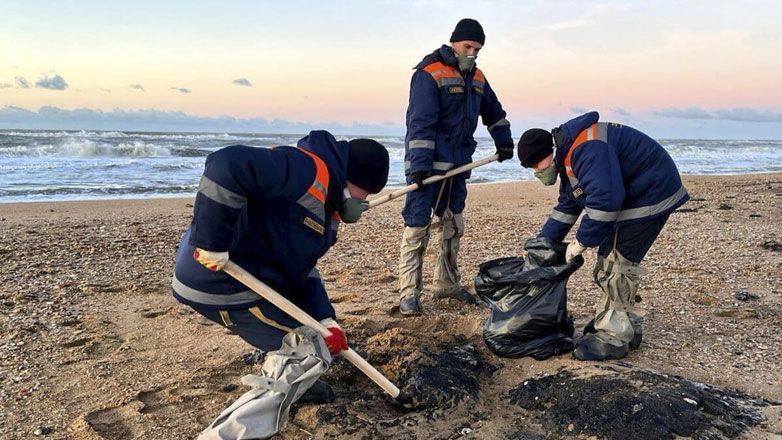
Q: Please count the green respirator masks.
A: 3